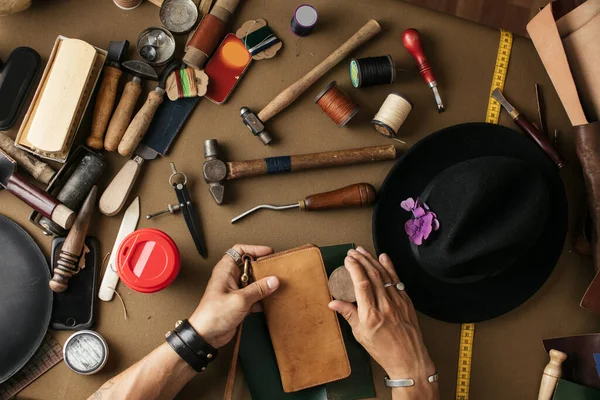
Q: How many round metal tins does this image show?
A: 3